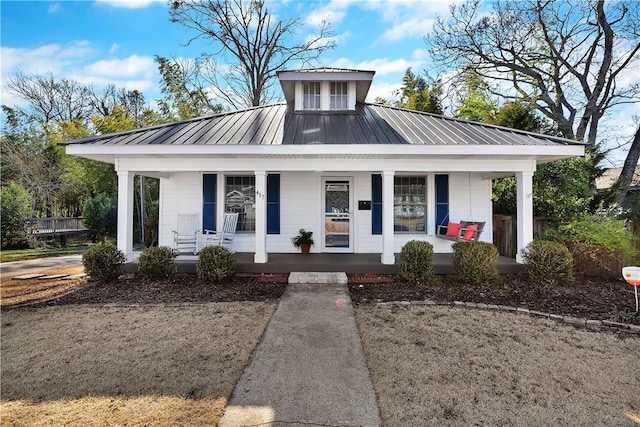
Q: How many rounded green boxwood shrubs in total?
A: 6